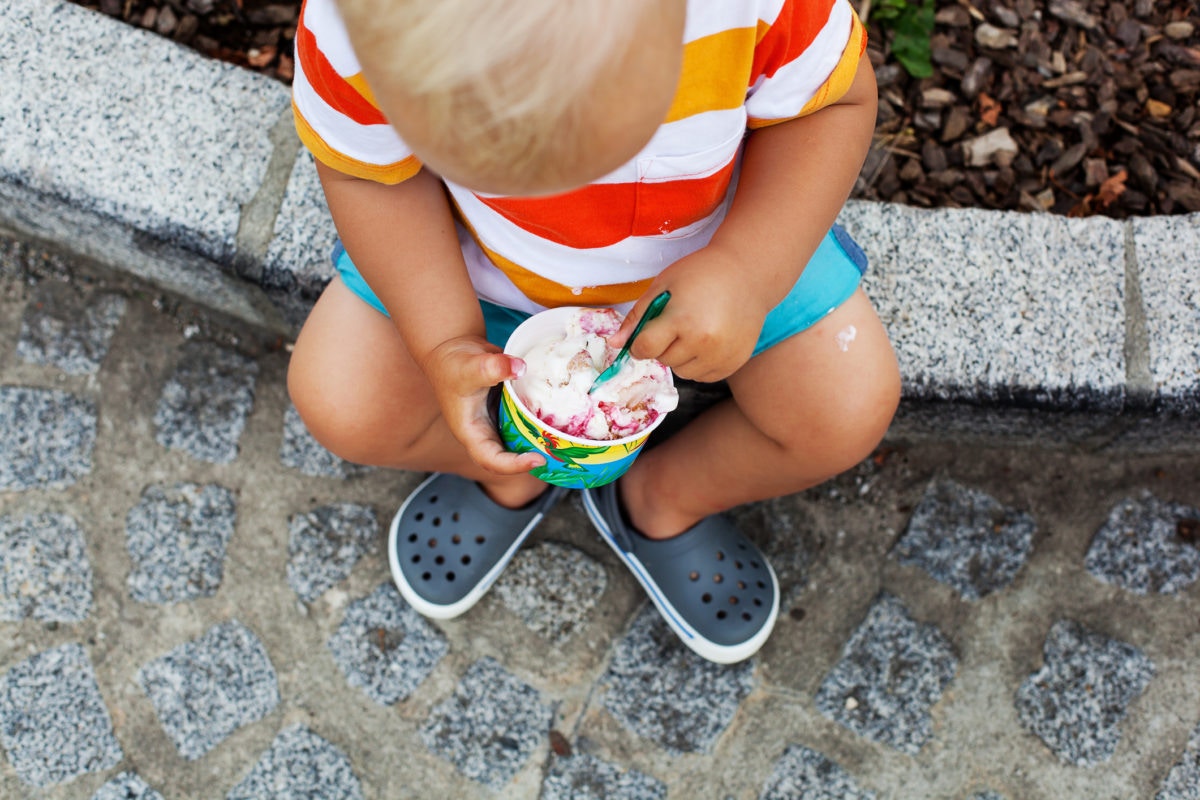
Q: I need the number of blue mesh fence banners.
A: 0